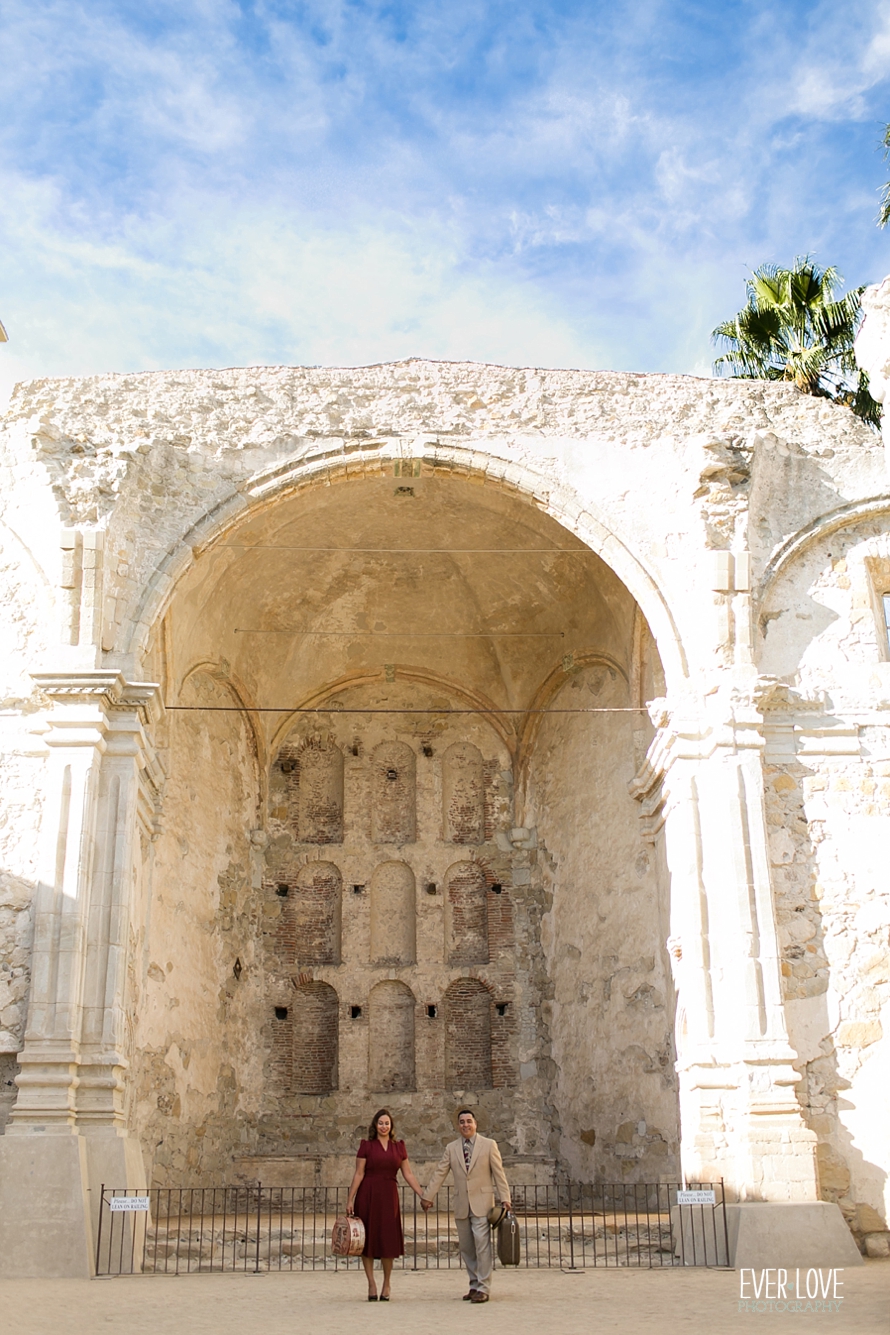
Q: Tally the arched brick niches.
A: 9